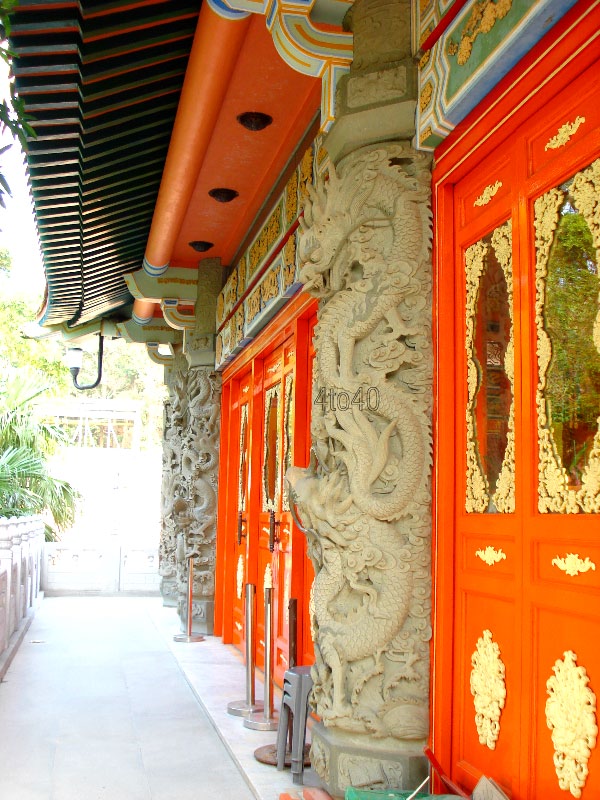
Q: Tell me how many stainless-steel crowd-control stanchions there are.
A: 3